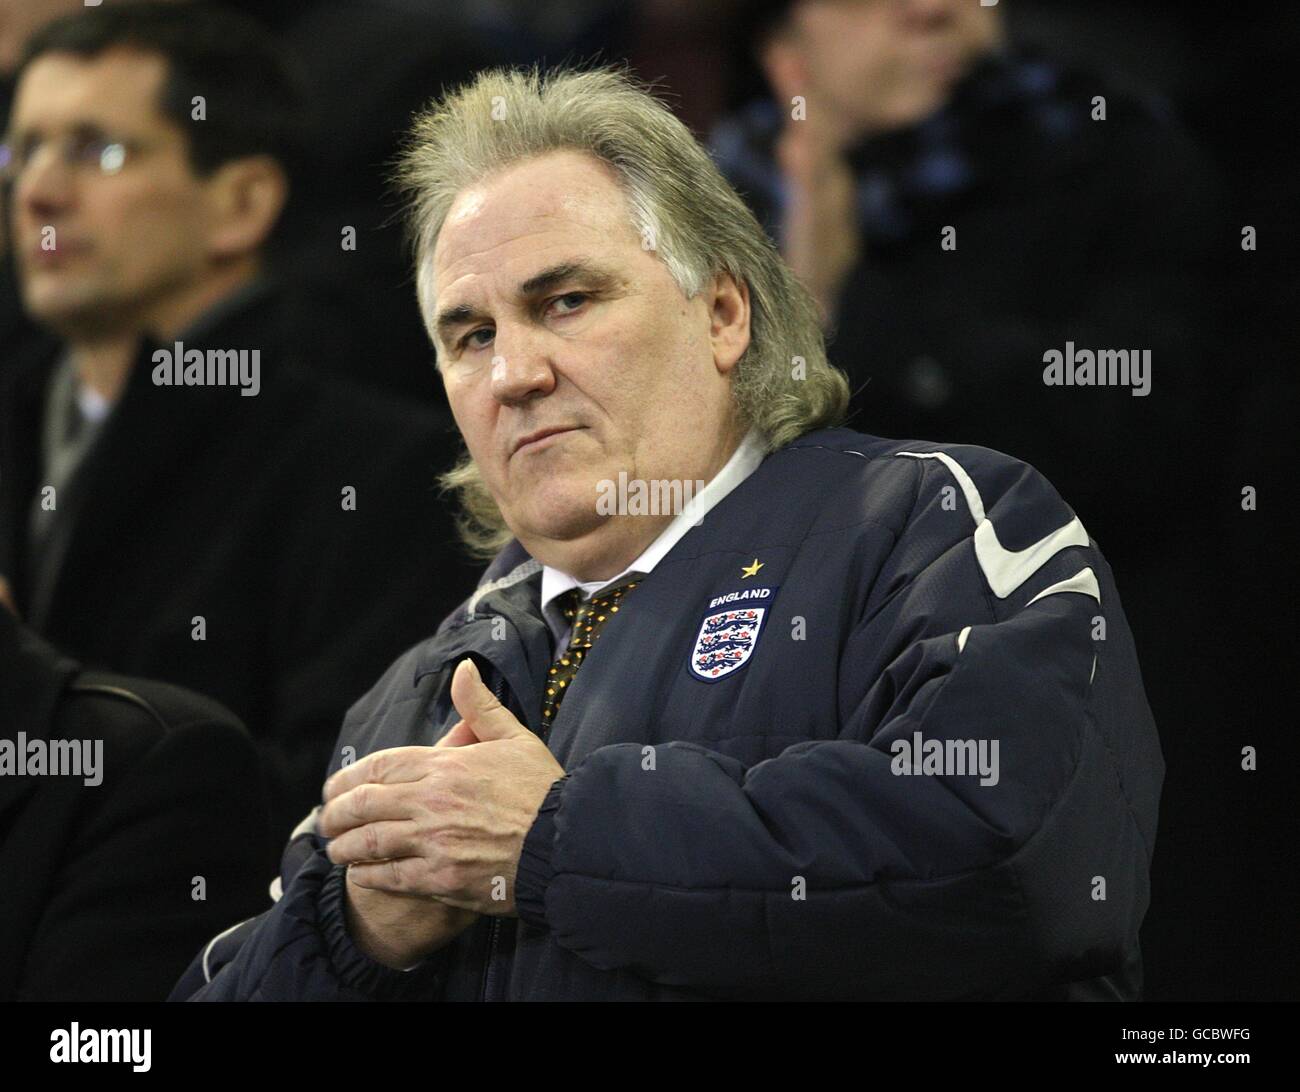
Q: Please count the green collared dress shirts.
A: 0